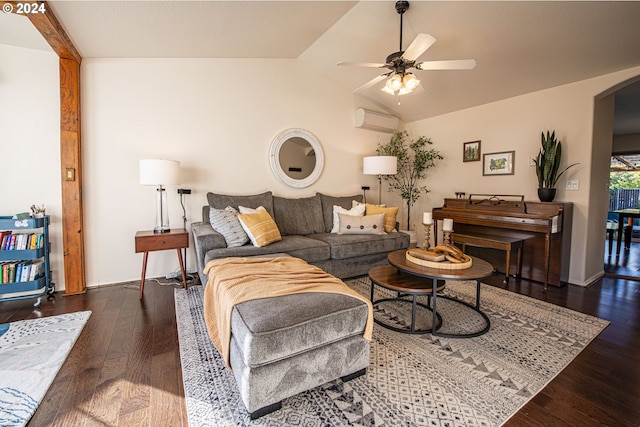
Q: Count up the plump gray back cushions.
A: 3